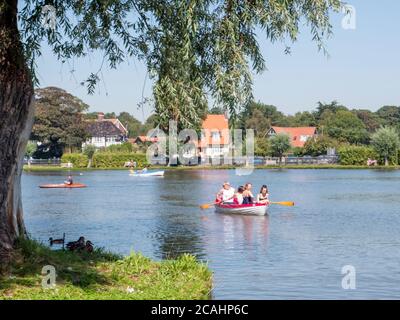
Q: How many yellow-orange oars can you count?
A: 2